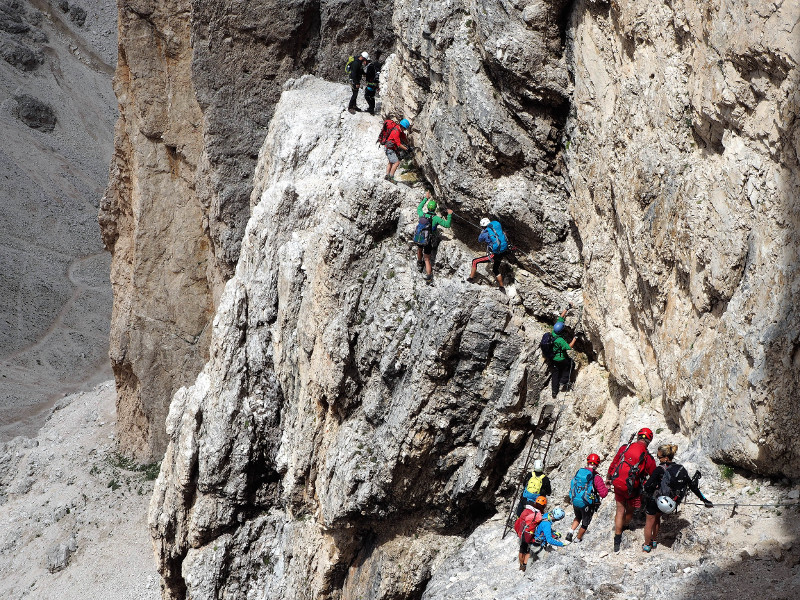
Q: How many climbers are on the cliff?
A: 12